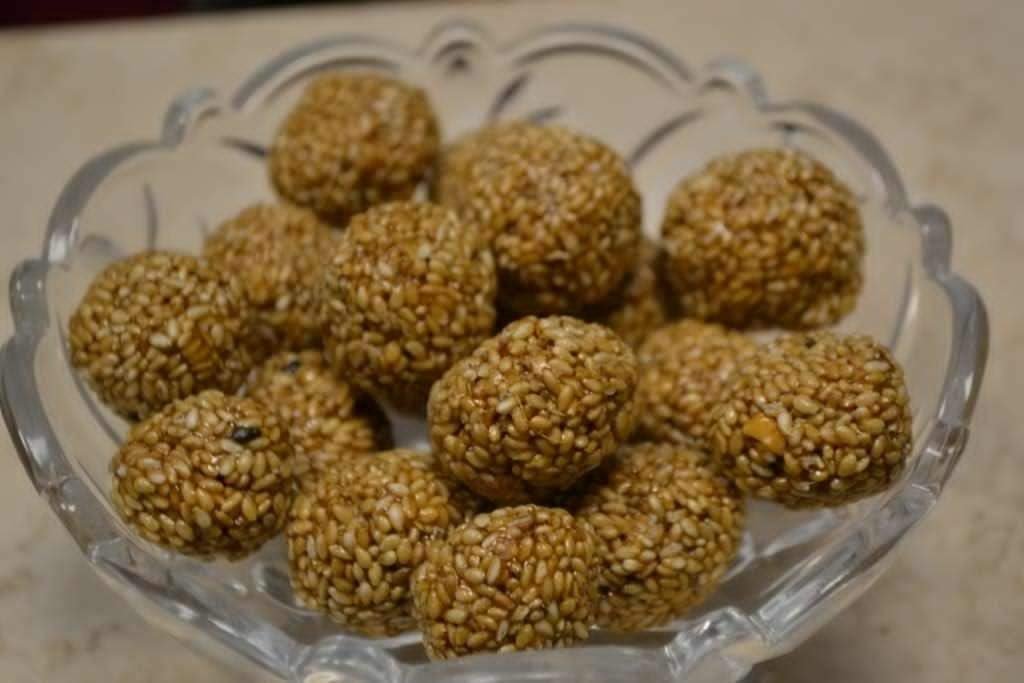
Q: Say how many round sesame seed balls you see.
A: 15